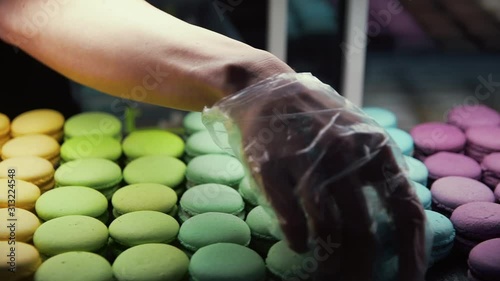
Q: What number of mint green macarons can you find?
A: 9